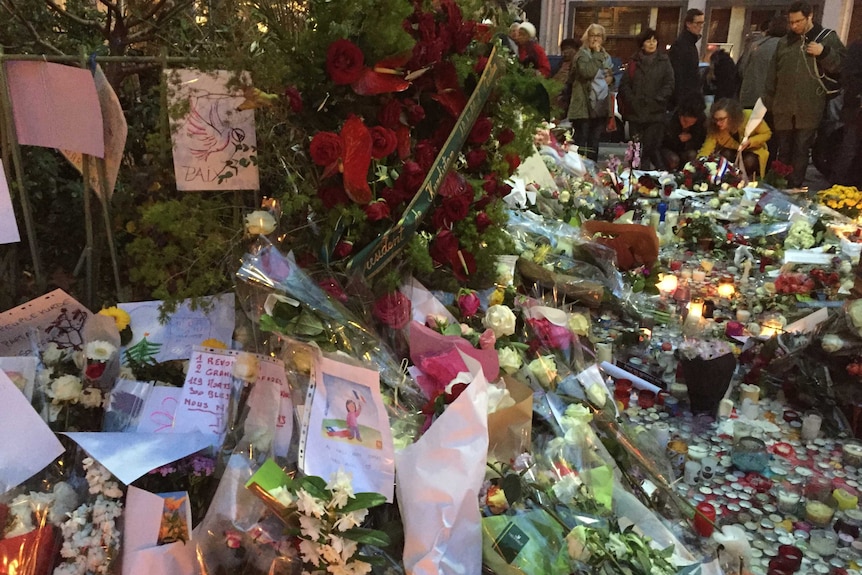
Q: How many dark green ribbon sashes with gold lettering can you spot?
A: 1